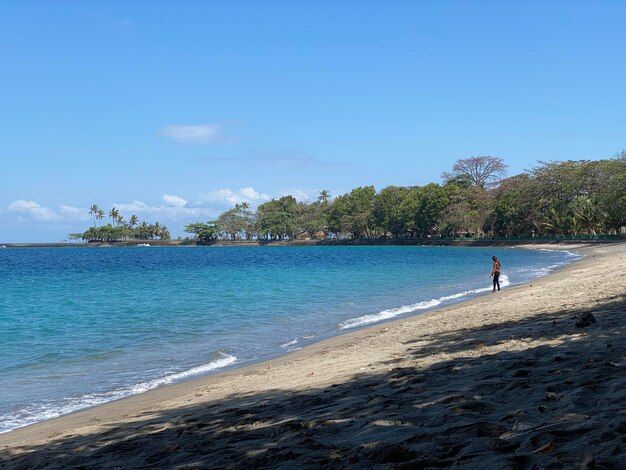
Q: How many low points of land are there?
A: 1